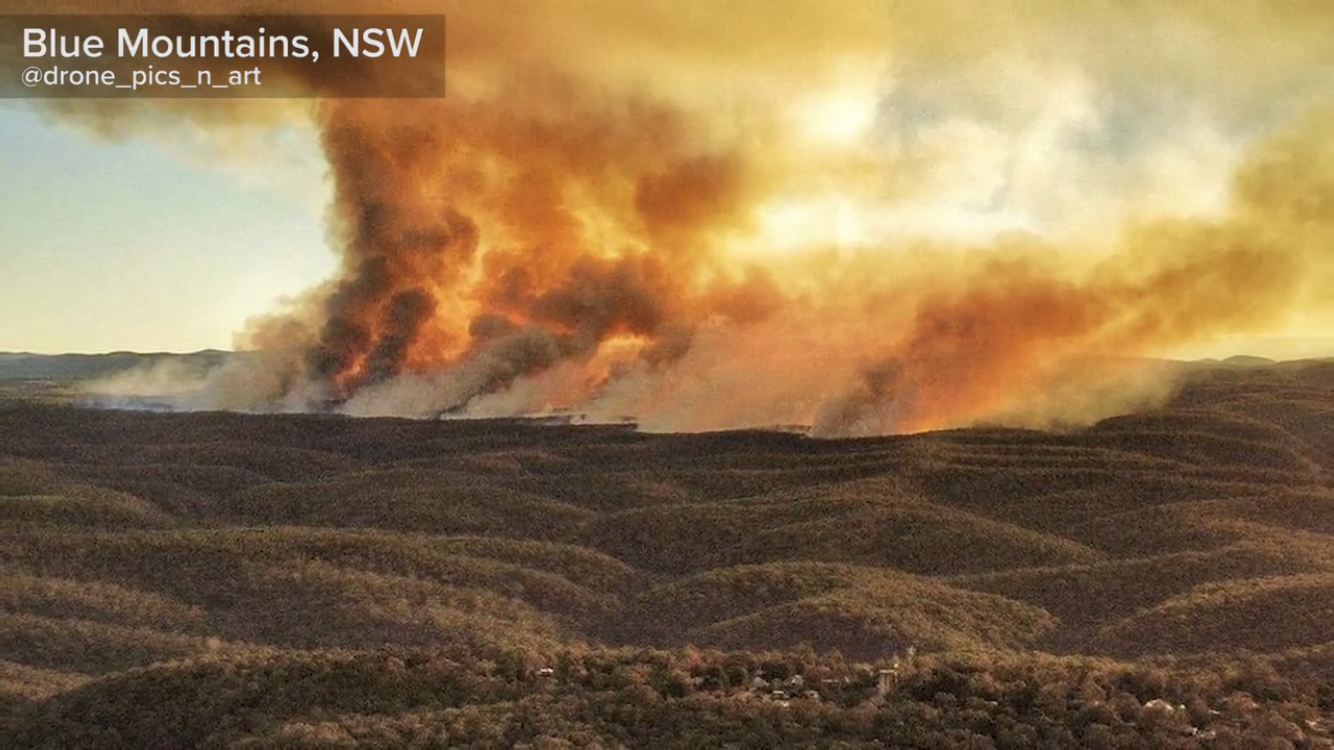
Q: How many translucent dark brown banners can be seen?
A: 1